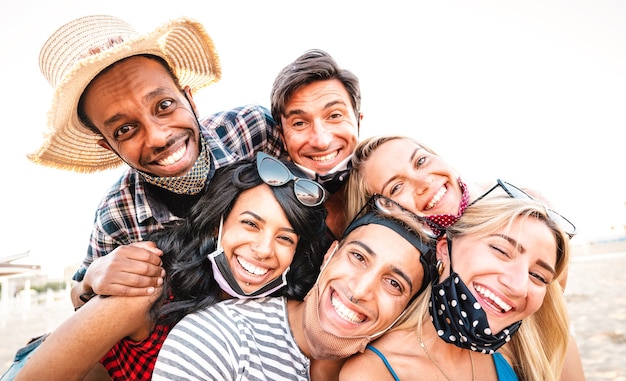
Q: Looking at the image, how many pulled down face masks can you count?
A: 6